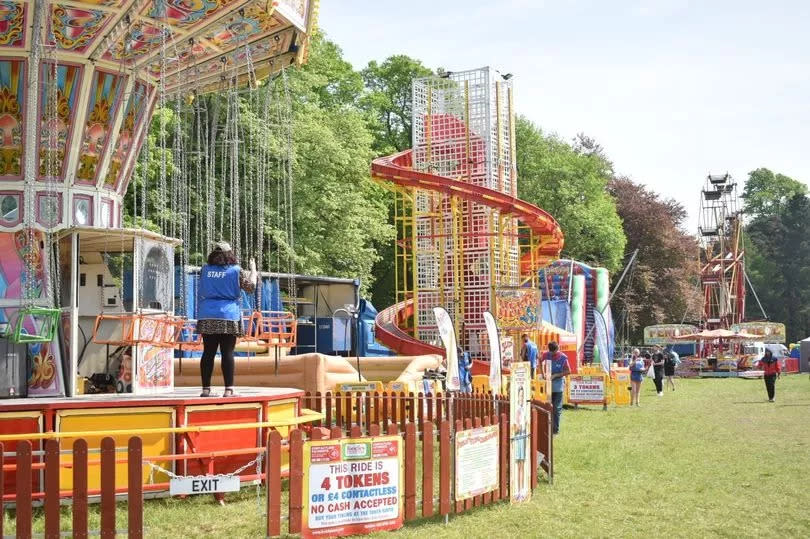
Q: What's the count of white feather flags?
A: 3